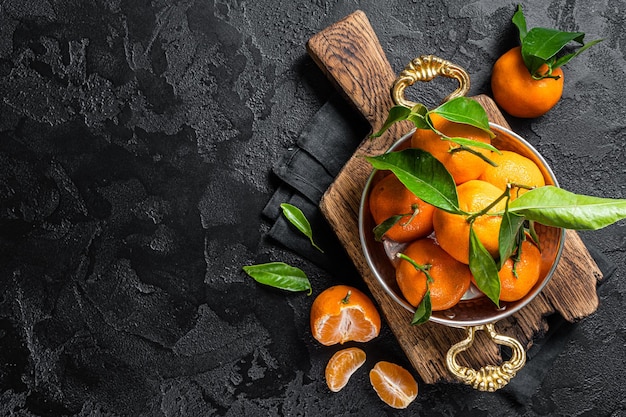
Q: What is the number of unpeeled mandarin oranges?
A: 7